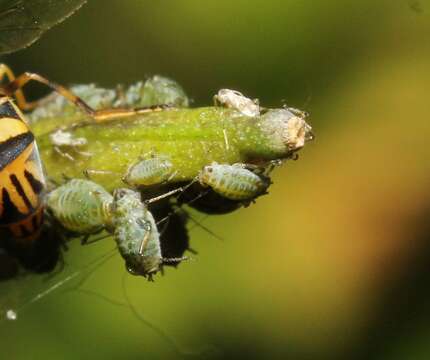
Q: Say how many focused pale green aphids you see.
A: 4